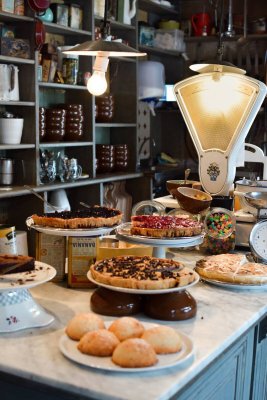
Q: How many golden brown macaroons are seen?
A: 5